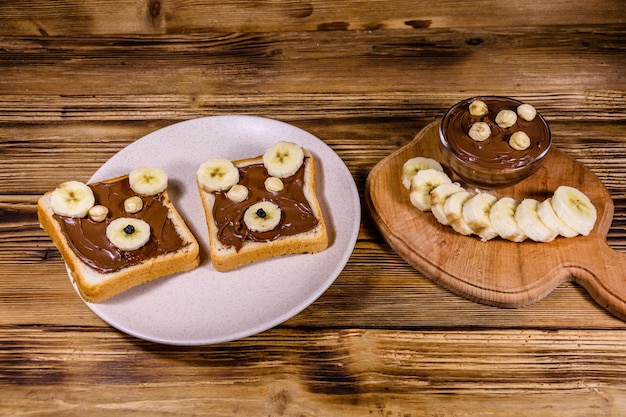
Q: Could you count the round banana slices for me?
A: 15